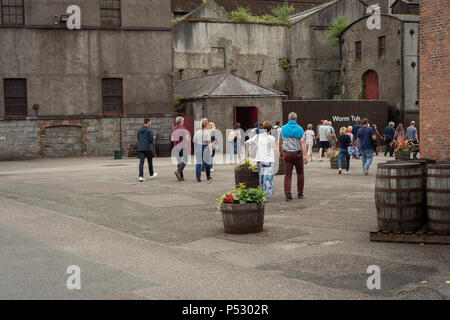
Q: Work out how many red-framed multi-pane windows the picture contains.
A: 4